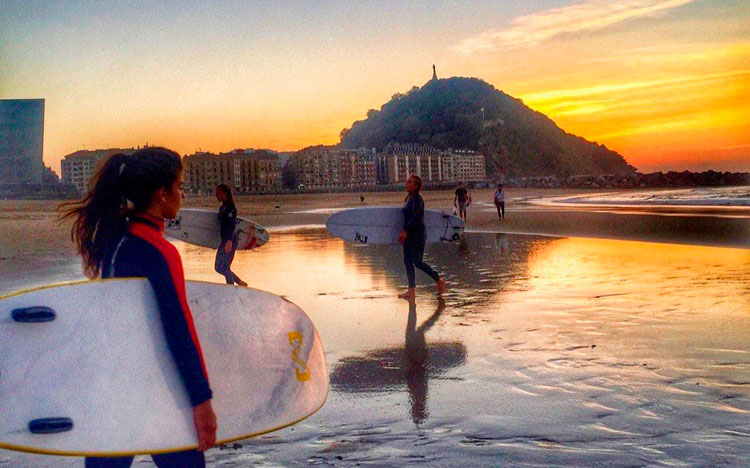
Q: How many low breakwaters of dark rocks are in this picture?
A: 1